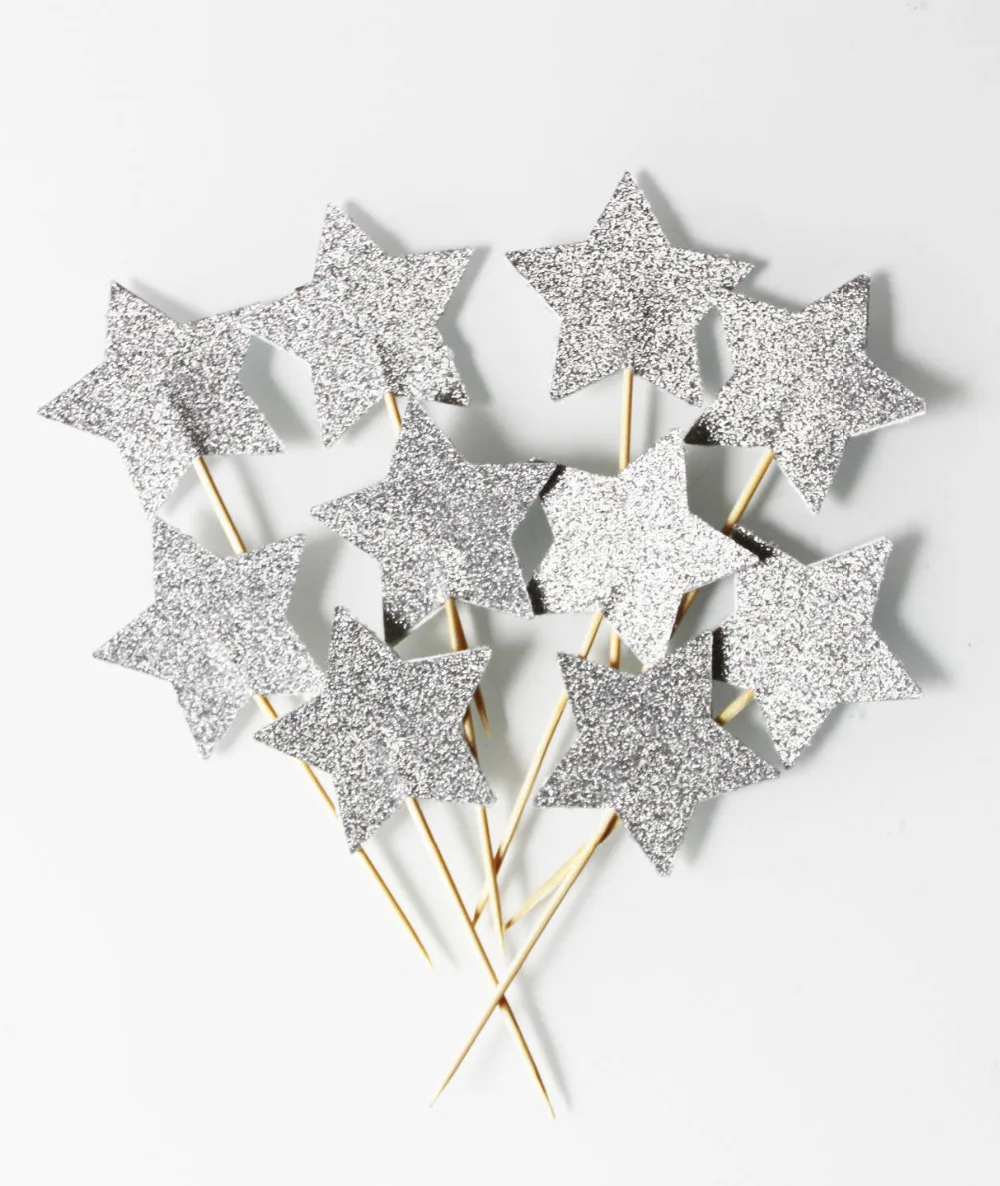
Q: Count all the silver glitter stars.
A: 10